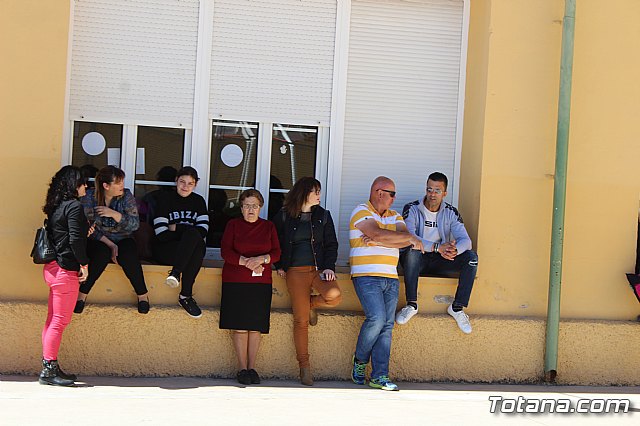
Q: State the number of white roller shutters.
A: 3